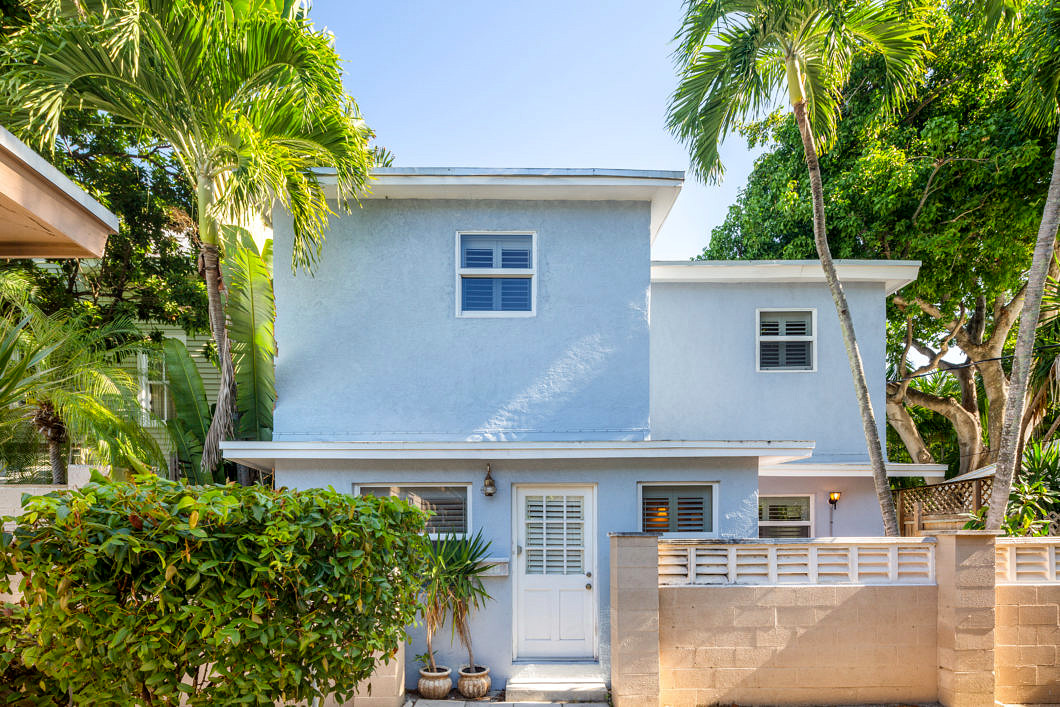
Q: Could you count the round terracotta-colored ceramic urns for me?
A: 2